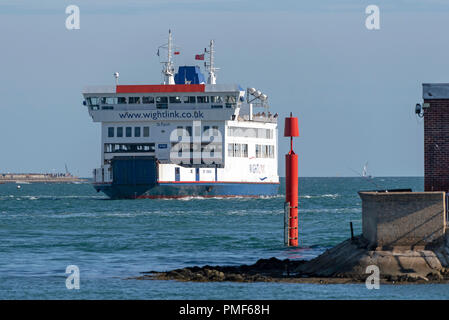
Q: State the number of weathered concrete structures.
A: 1